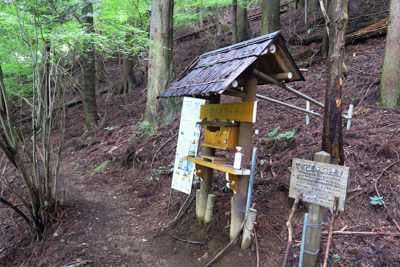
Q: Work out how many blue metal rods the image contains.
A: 2